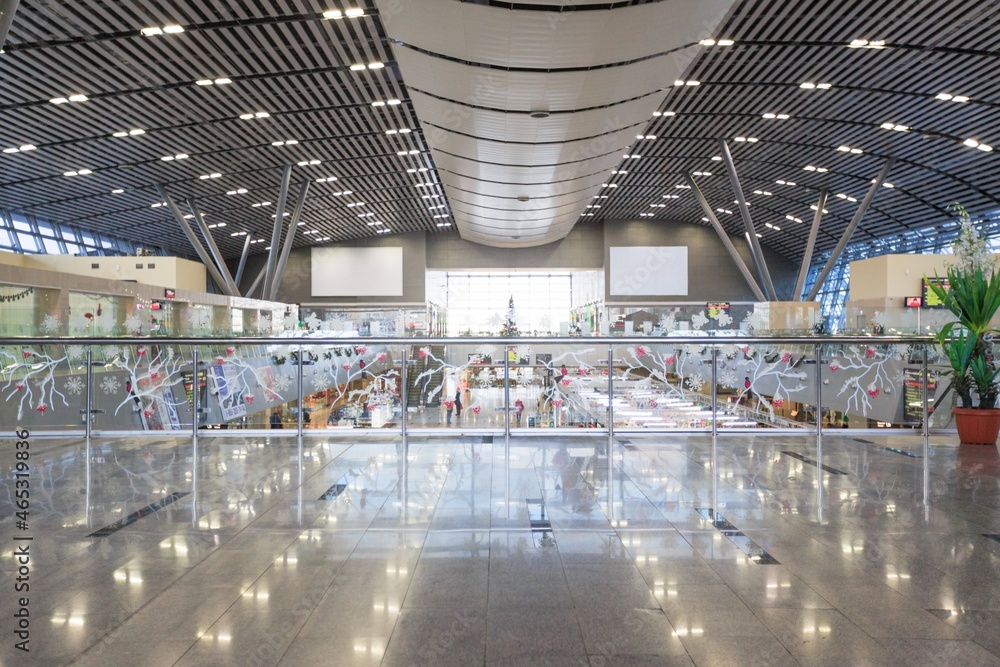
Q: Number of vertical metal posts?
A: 9